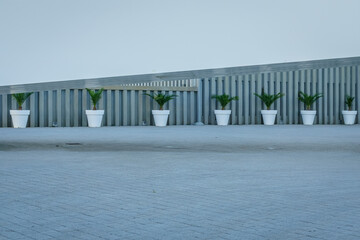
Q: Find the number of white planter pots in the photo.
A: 7